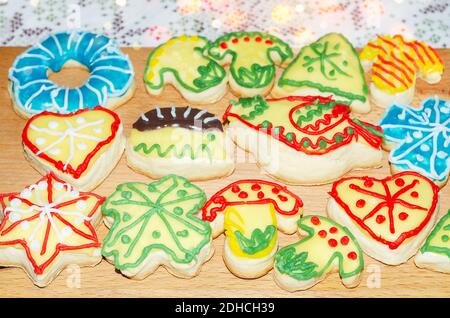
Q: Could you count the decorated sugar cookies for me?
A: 15